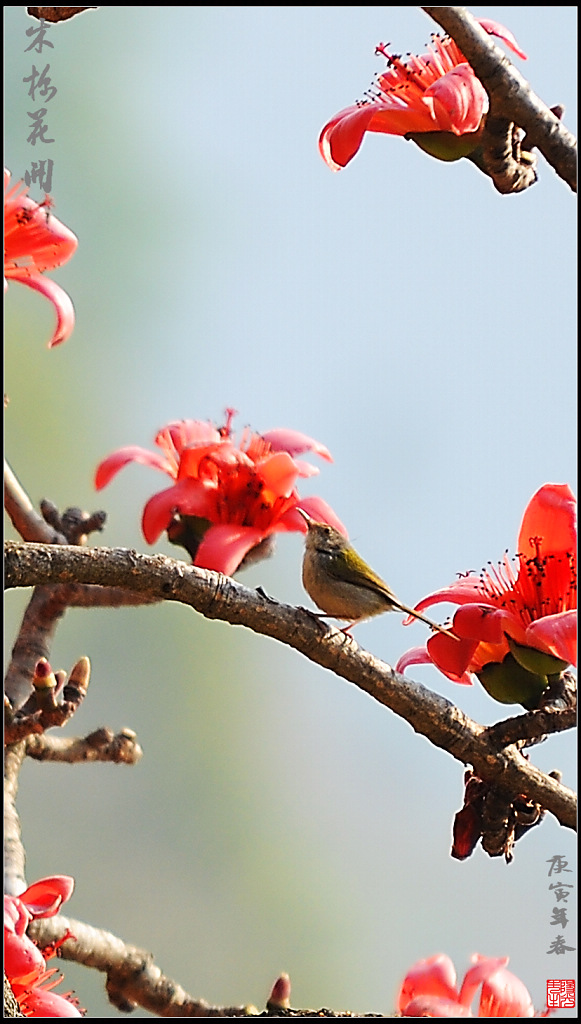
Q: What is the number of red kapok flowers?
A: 6